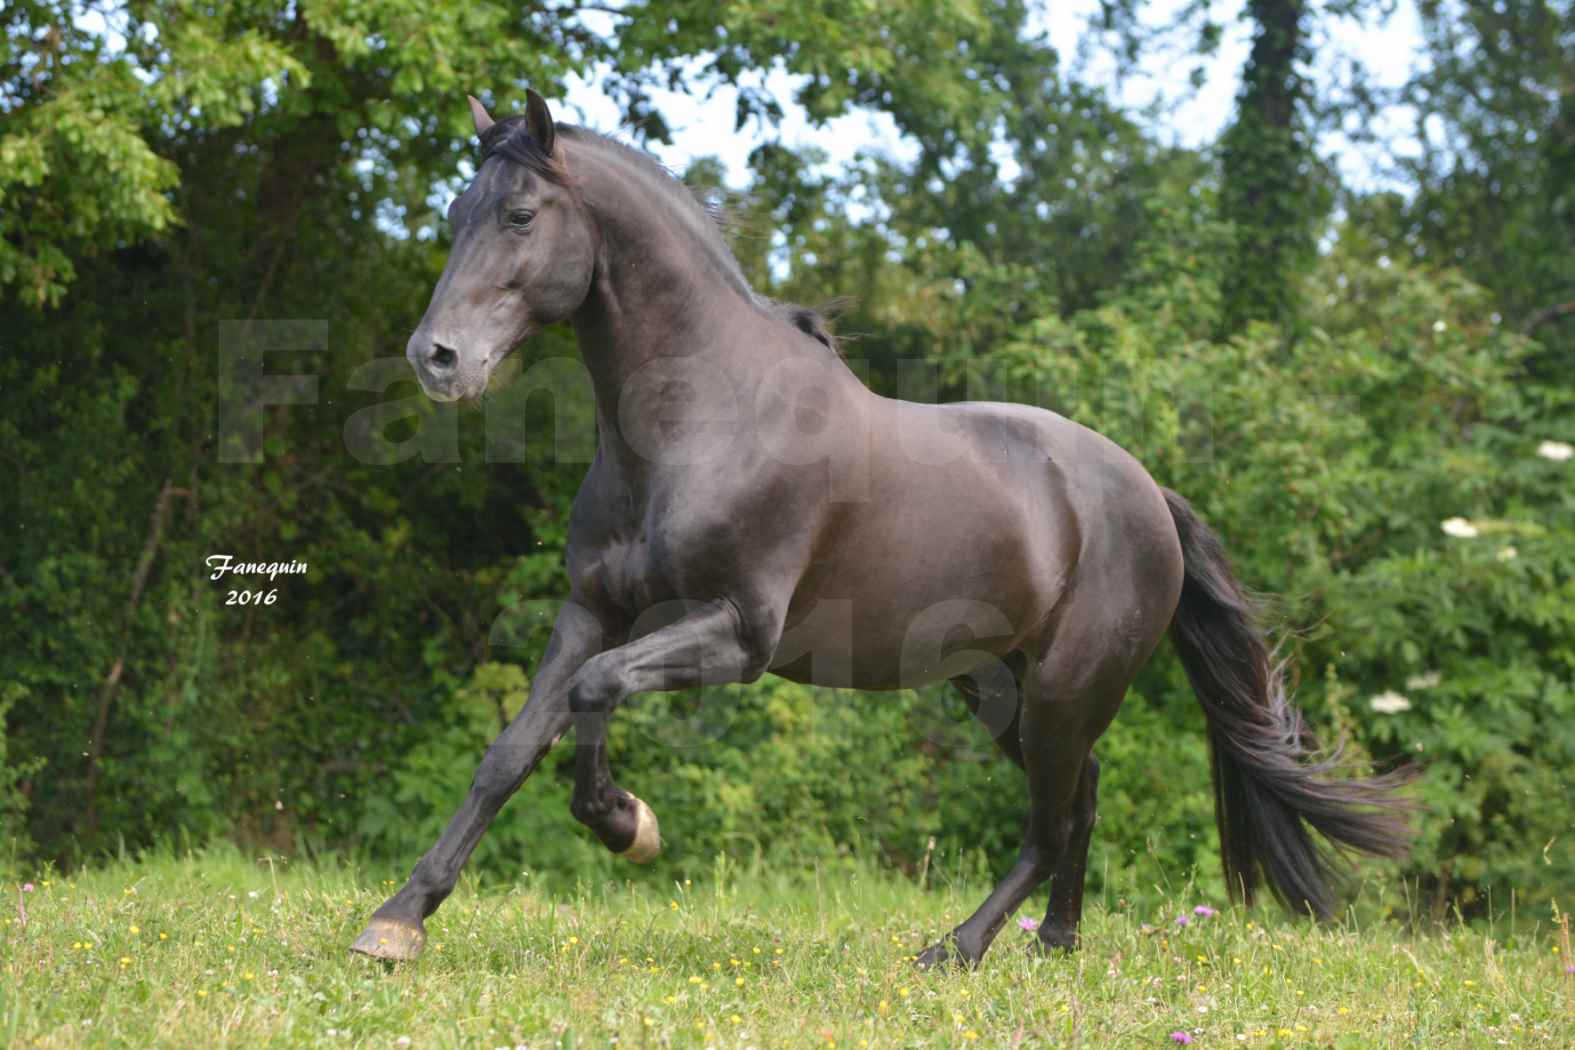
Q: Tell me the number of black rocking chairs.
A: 0